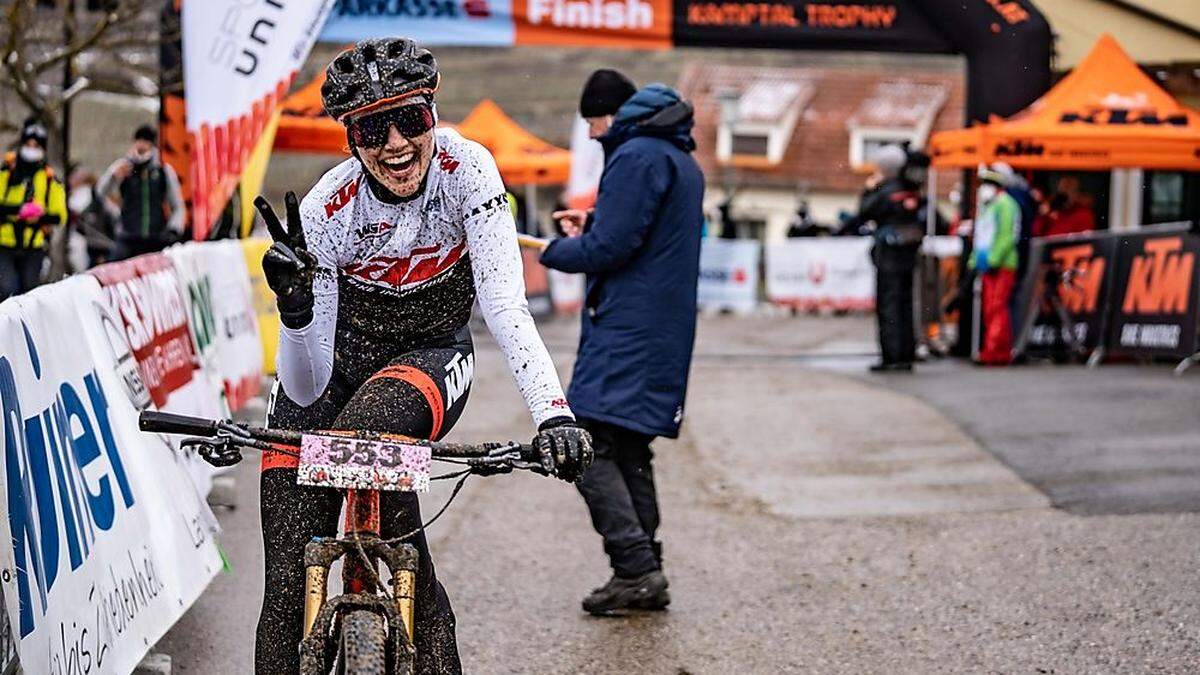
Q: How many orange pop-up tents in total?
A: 3